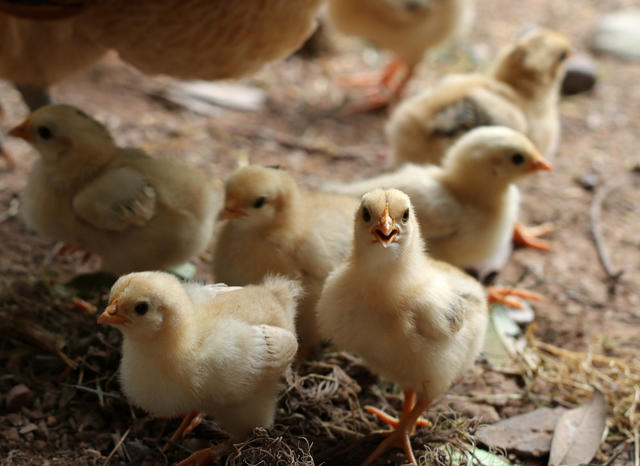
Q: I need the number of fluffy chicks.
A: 7